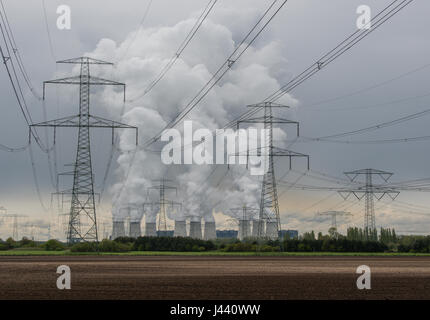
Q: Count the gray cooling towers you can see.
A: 9